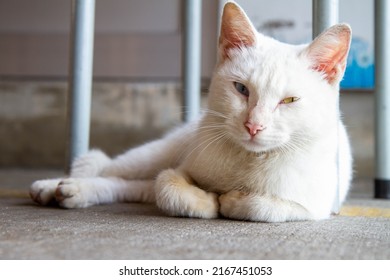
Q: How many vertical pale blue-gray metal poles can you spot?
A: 4